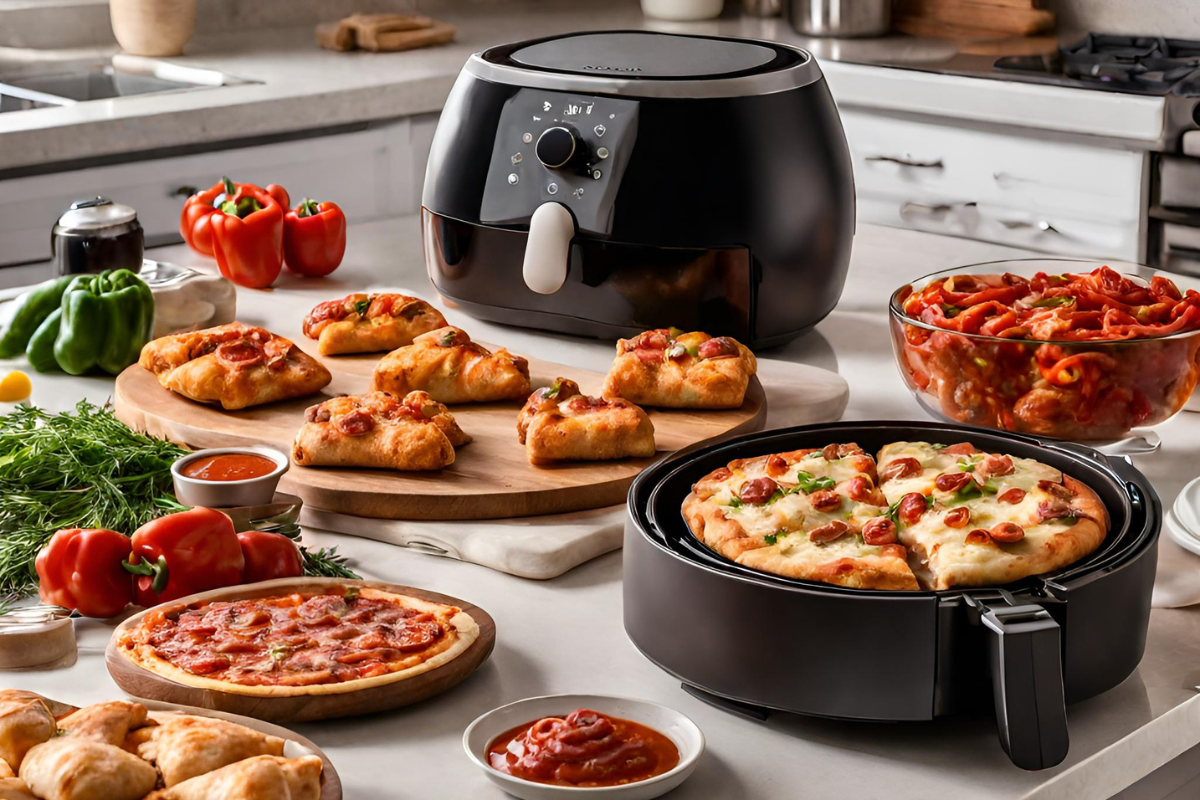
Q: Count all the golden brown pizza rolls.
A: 6